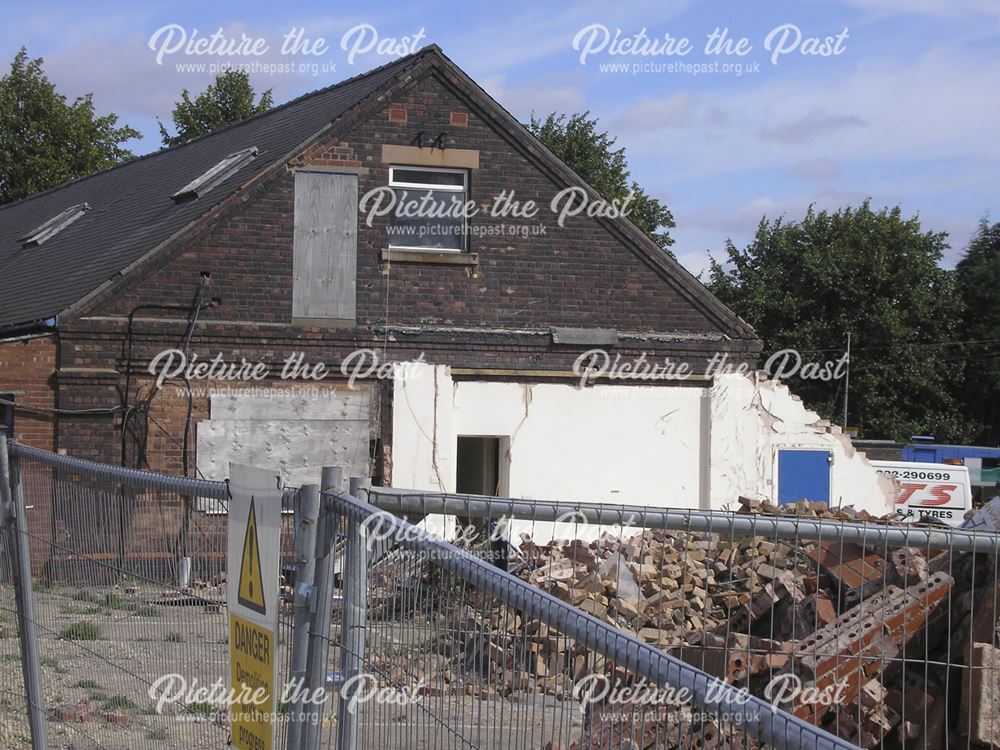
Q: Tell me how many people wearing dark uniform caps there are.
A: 0